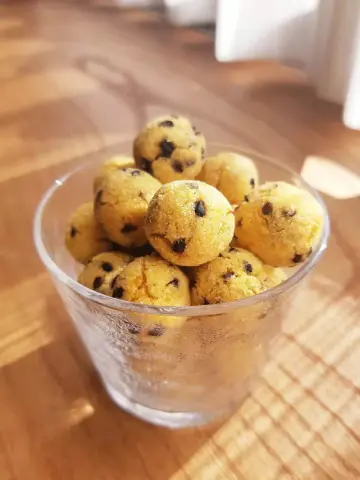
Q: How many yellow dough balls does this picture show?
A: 11